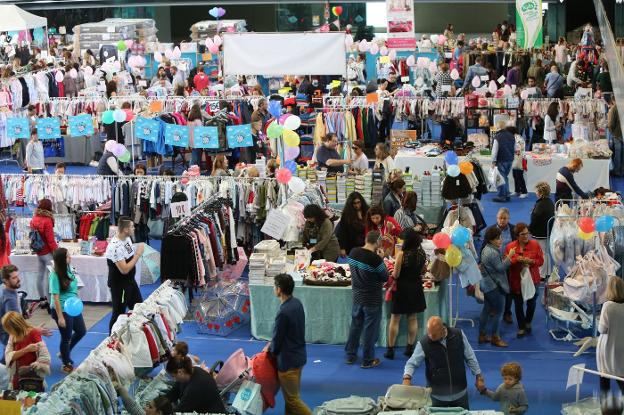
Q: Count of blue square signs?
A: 7